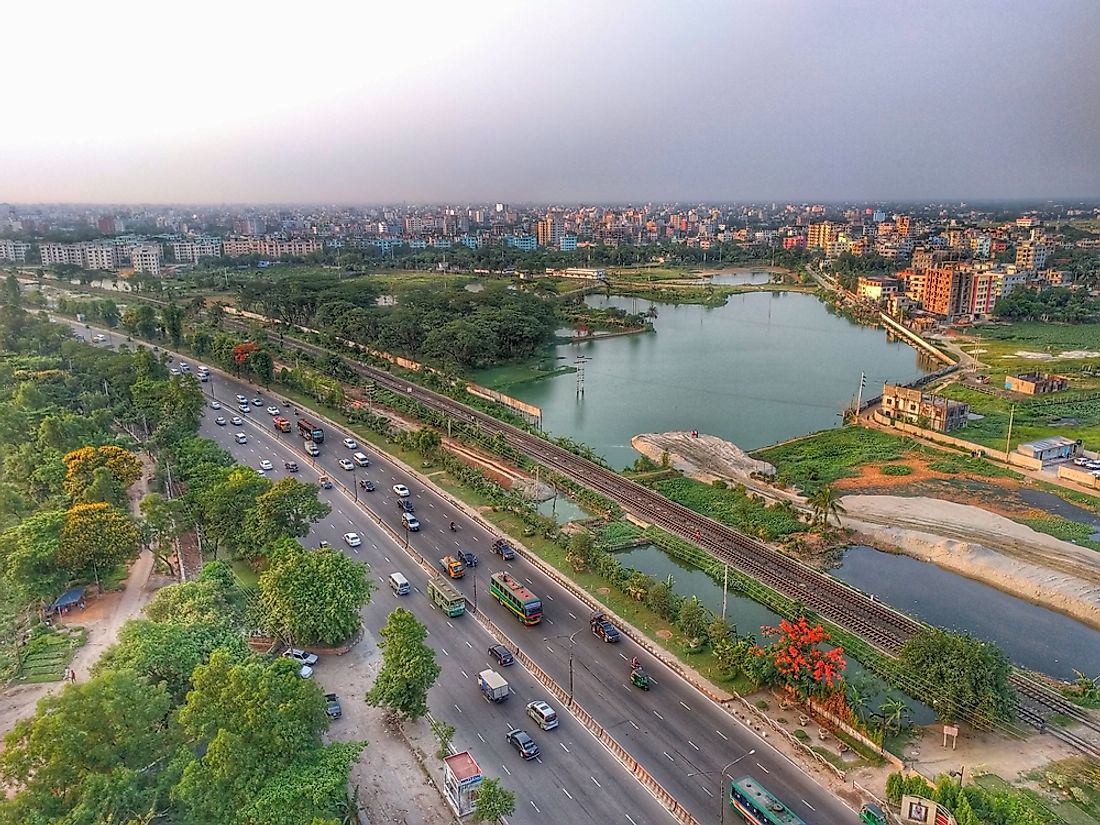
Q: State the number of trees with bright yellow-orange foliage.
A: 2